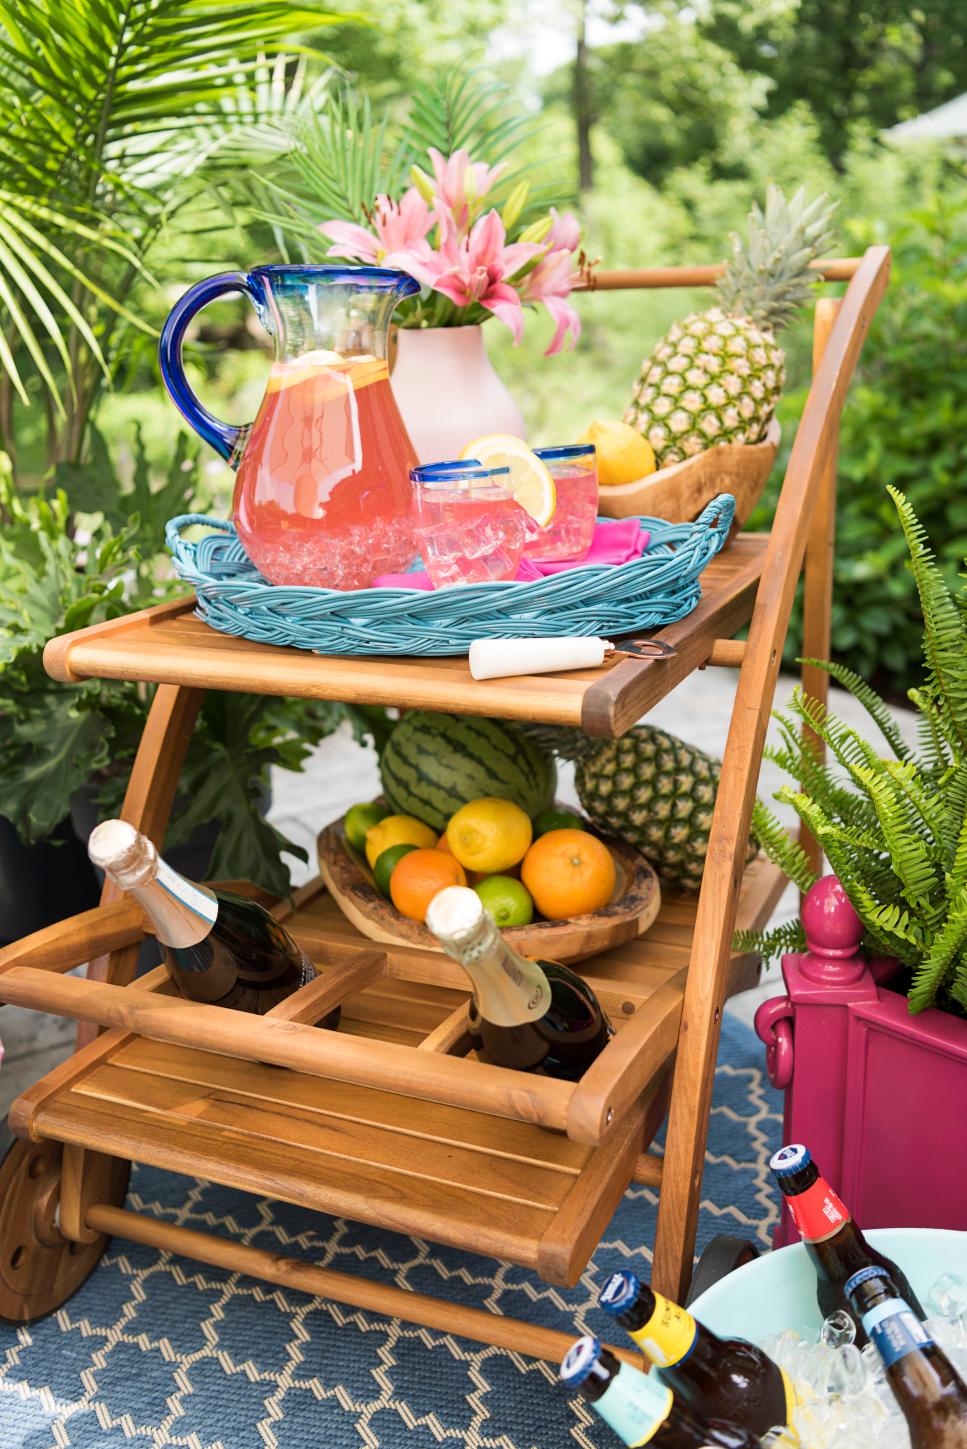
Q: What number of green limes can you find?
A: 4